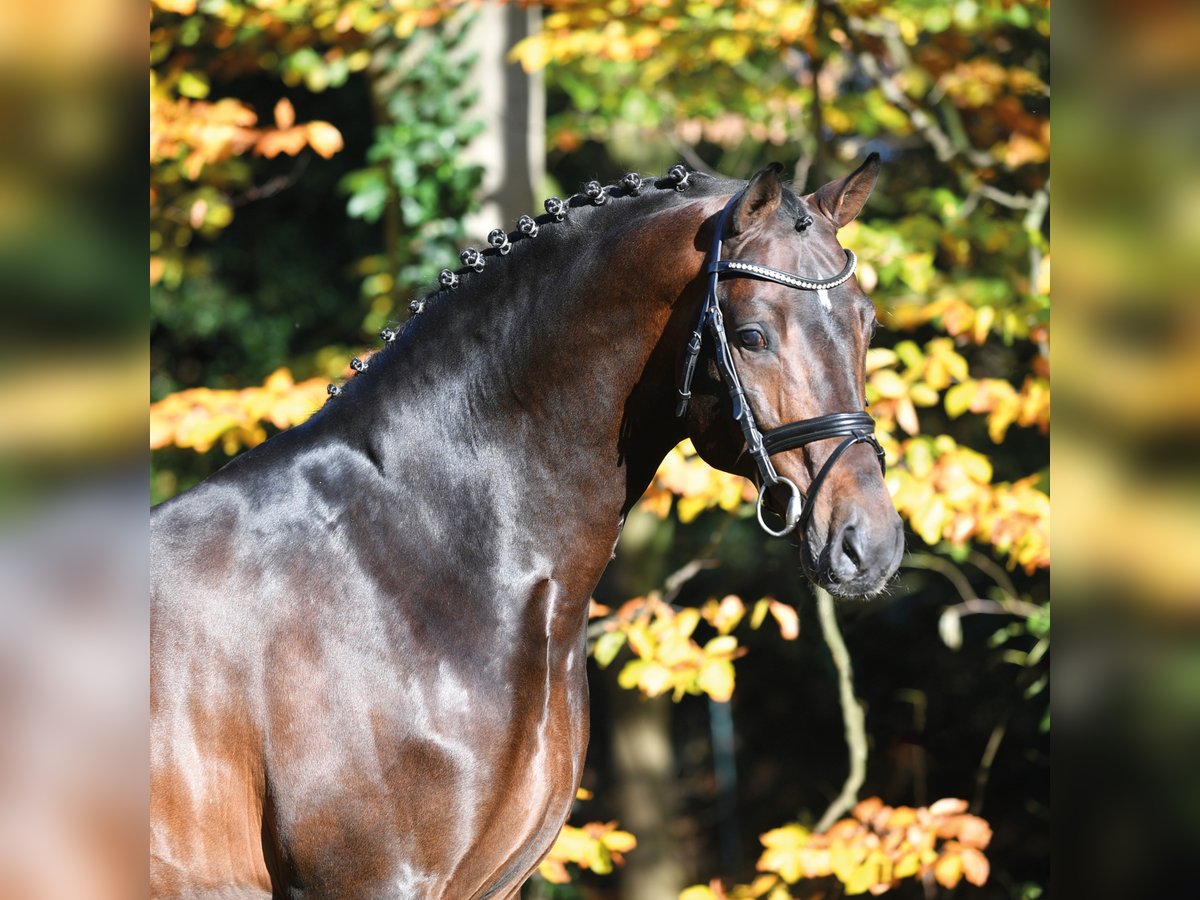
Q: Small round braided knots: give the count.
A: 13